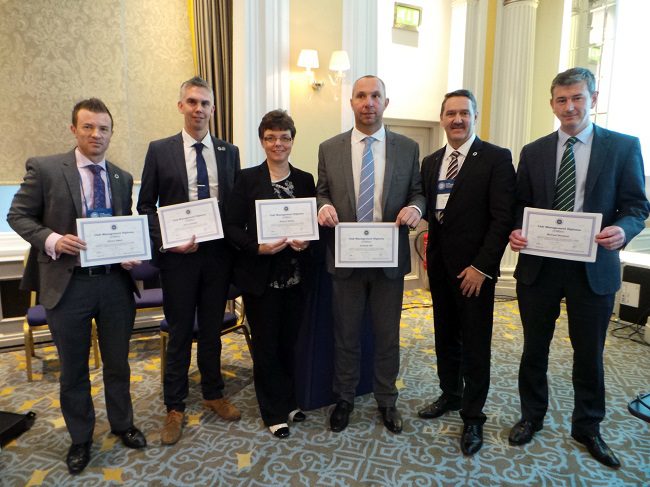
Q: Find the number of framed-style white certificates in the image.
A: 5